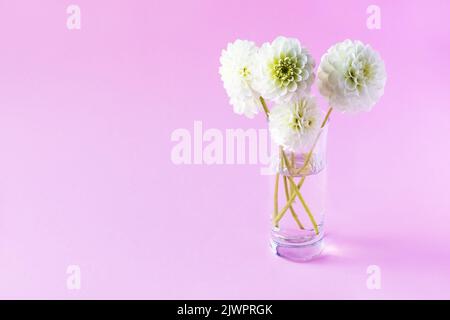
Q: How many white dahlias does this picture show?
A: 4